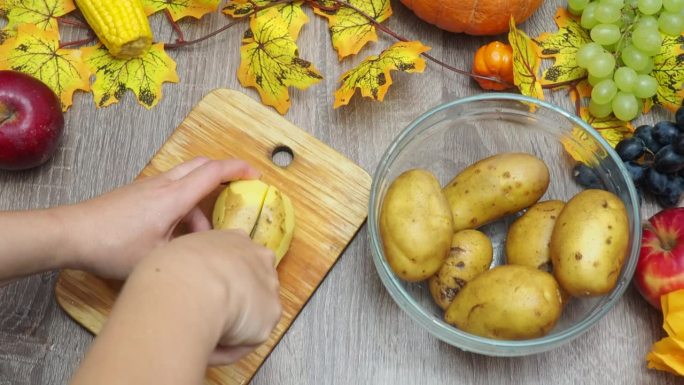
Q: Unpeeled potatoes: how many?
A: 6